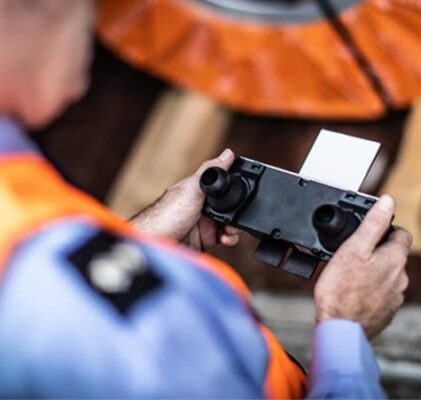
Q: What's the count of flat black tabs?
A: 2